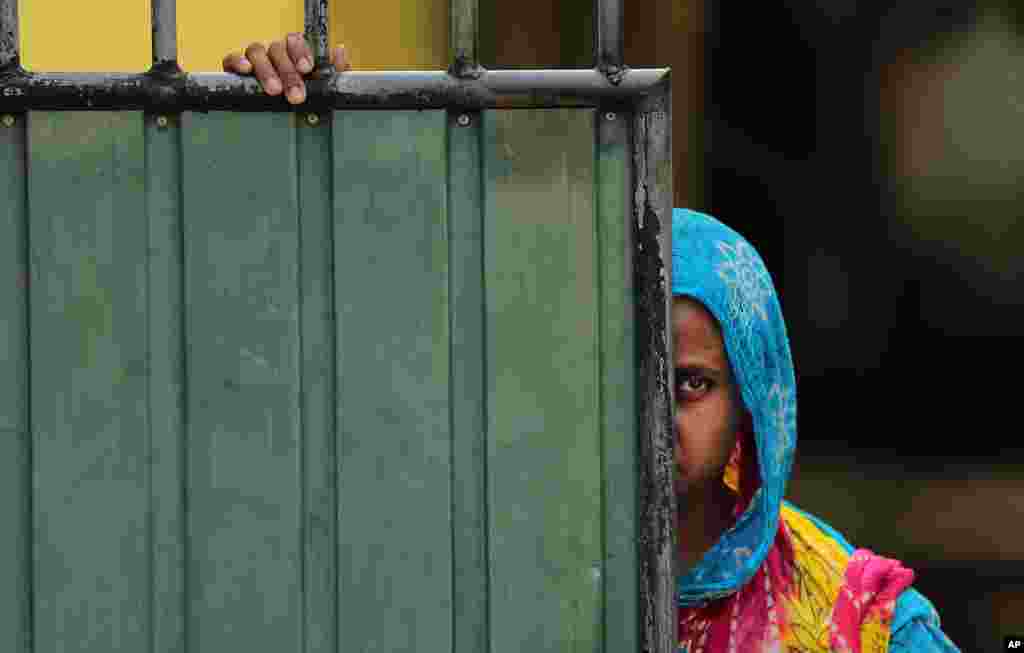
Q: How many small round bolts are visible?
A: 5